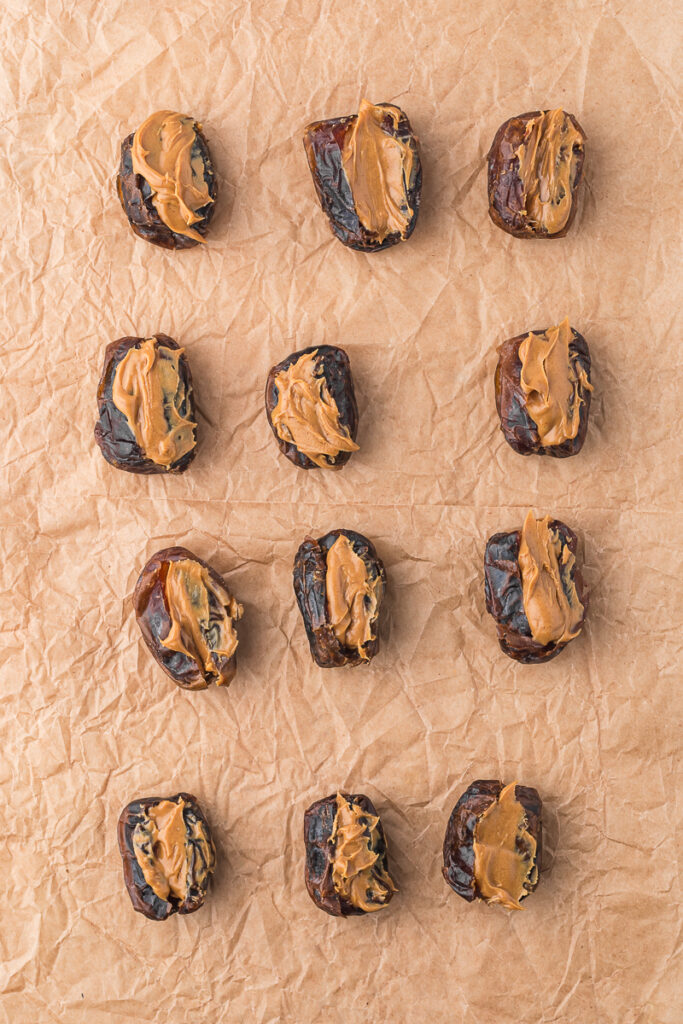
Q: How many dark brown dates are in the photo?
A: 12